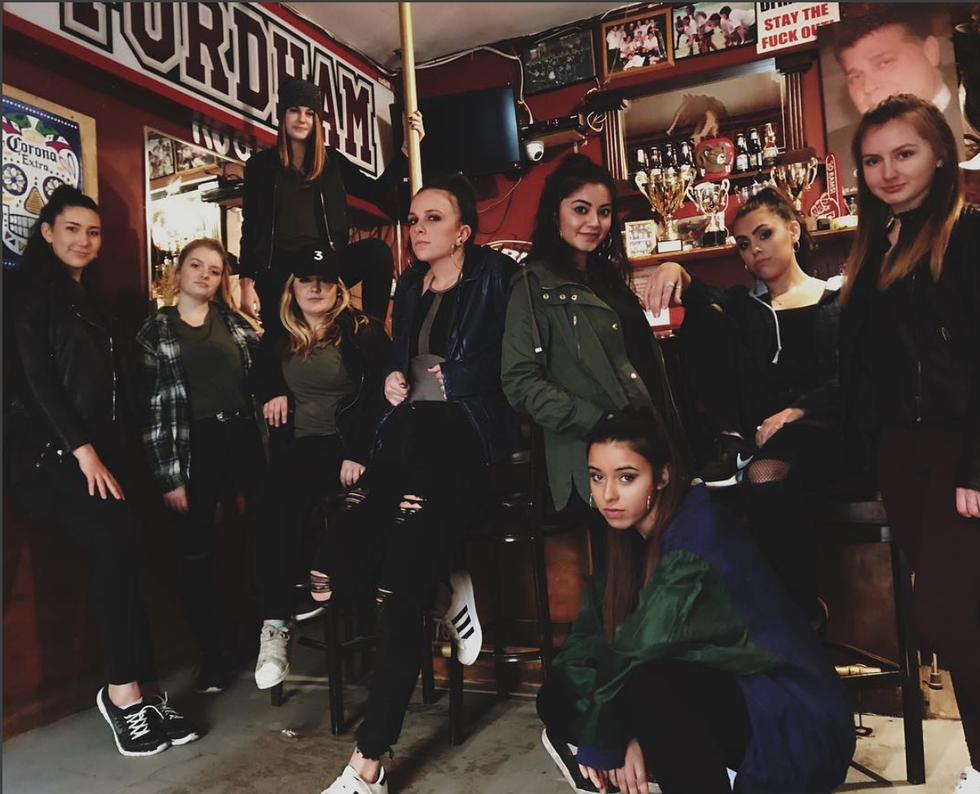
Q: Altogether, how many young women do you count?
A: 9